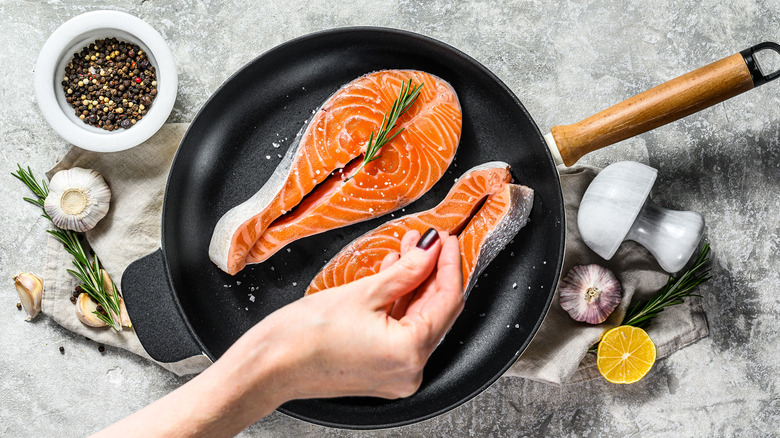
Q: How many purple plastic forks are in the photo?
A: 0